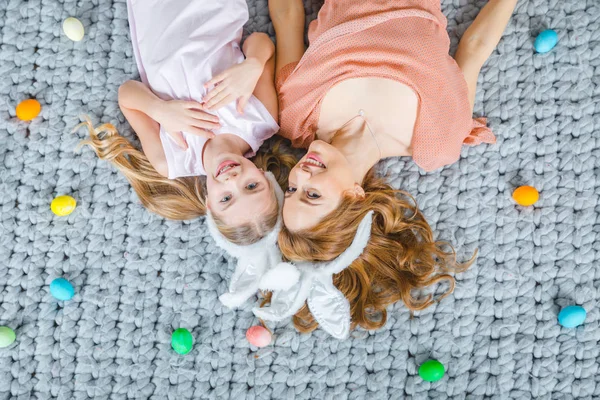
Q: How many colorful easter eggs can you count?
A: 11